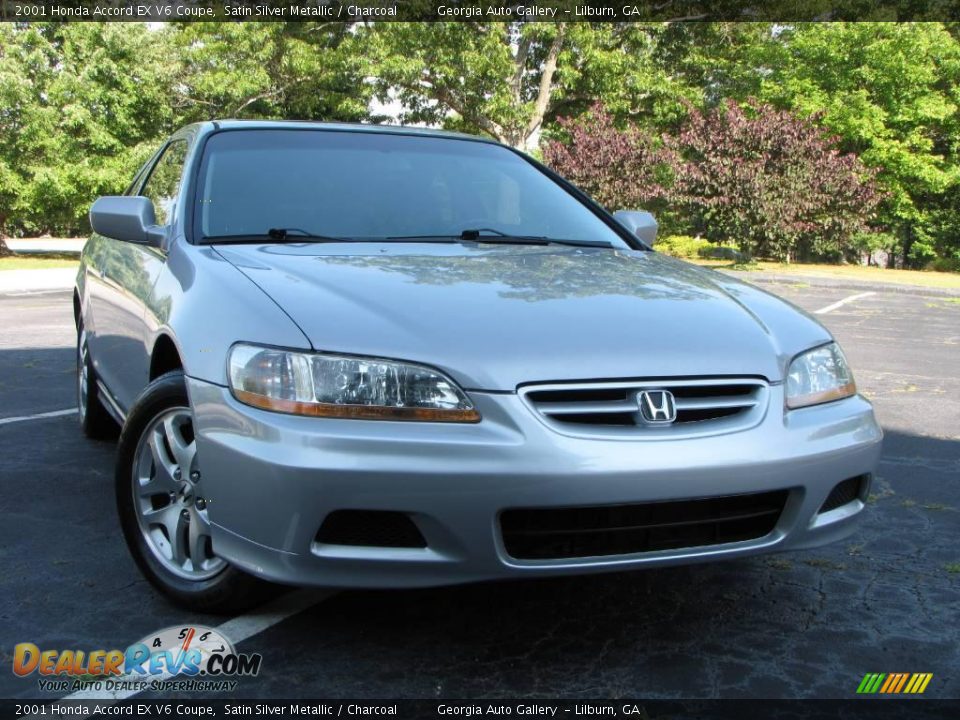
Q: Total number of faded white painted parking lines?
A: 3